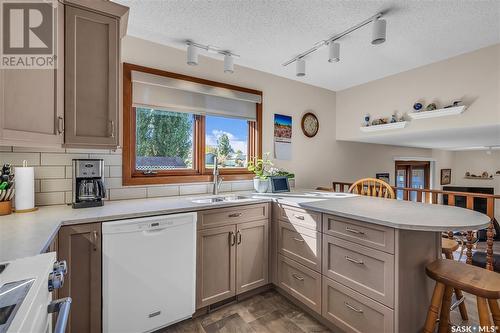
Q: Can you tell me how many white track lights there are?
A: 5